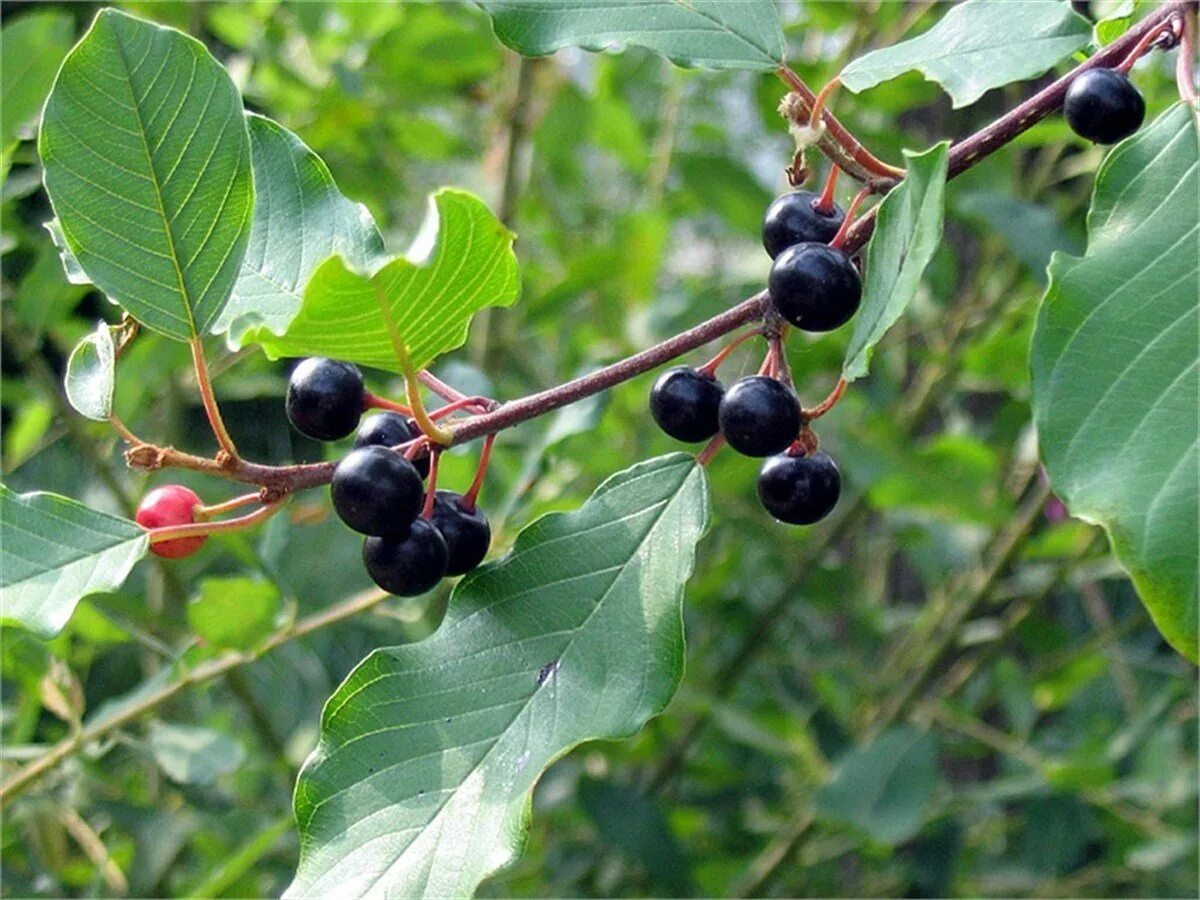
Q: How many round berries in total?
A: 12